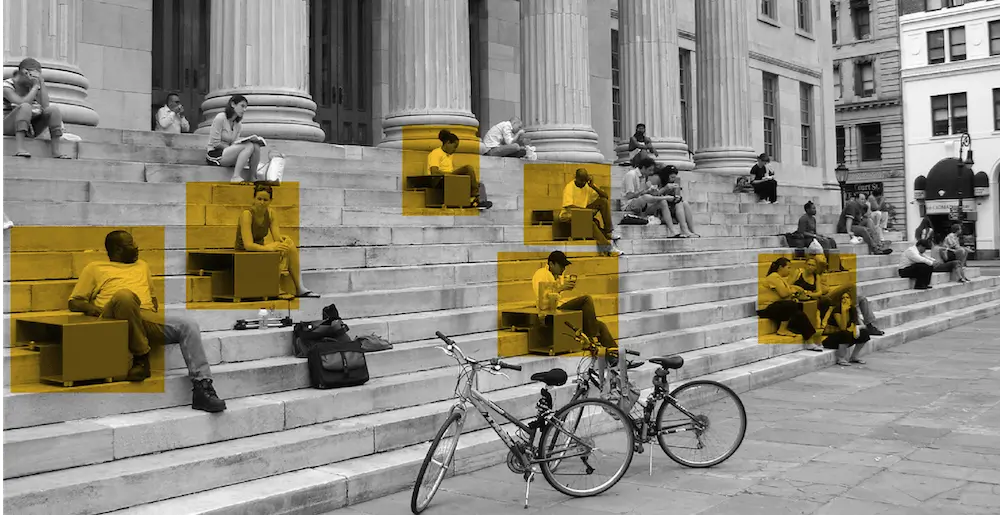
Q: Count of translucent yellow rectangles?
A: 6